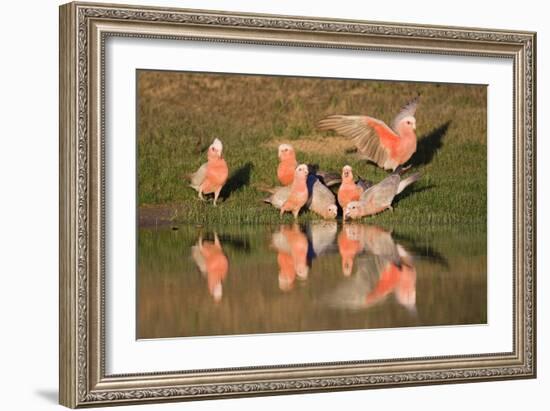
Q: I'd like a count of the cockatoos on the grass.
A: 7